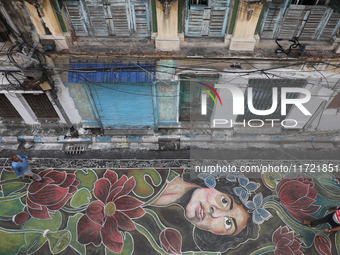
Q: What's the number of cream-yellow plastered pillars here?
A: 3